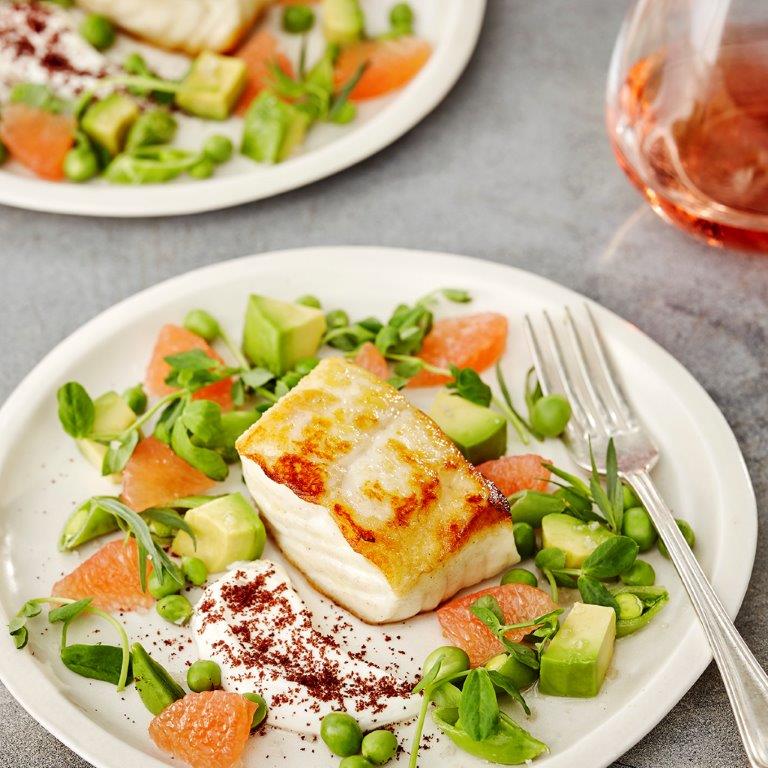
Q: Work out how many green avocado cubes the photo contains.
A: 10